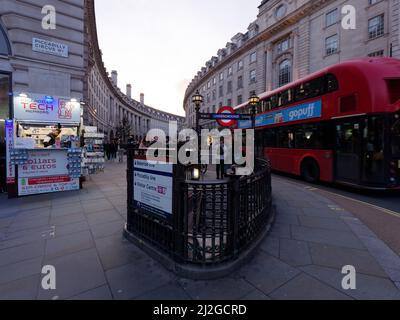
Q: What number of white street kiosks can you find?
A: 1